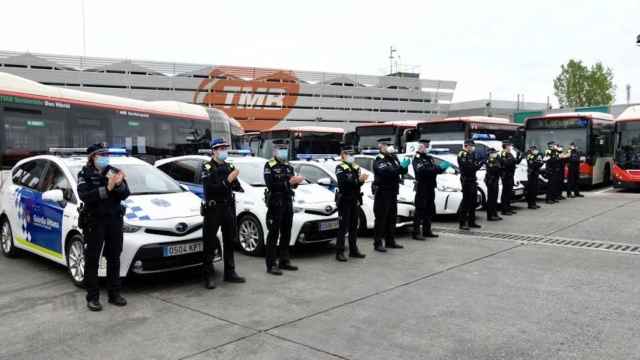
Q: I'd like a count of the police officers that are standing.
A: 13